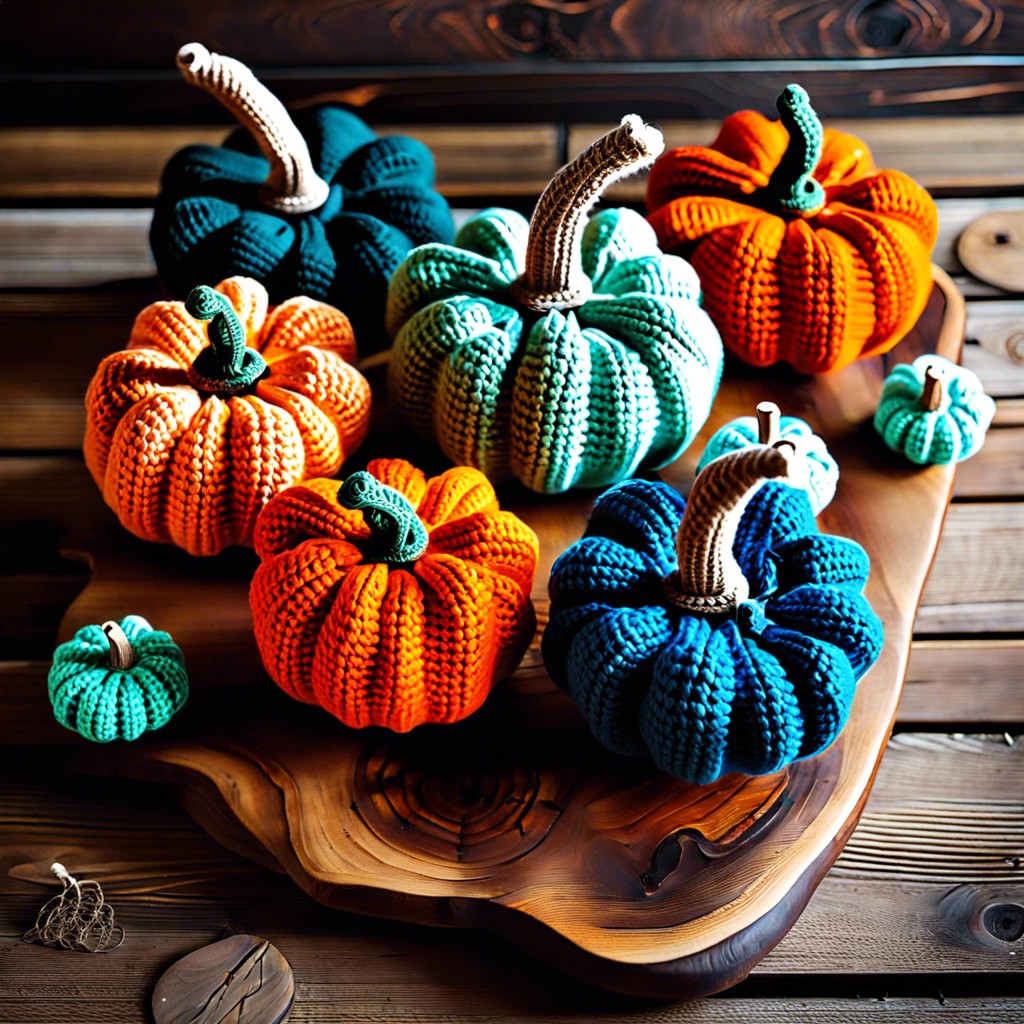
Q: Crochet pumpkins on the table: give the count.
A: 9